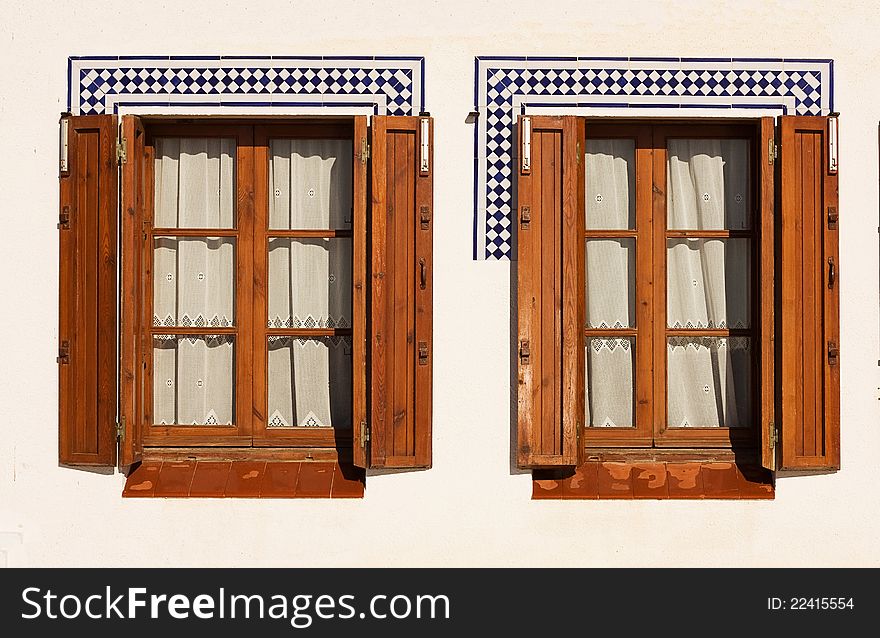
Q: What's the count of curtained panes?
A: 12